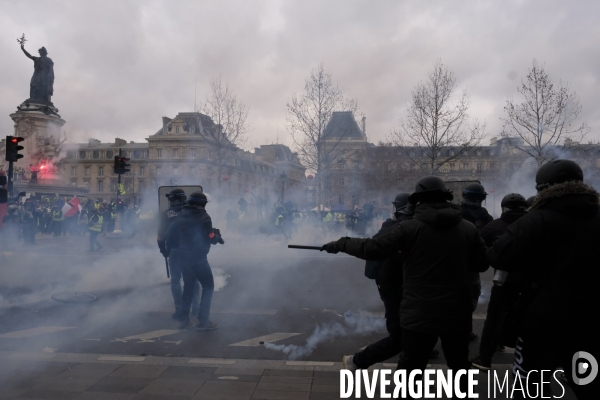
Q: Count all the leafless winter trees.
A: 4